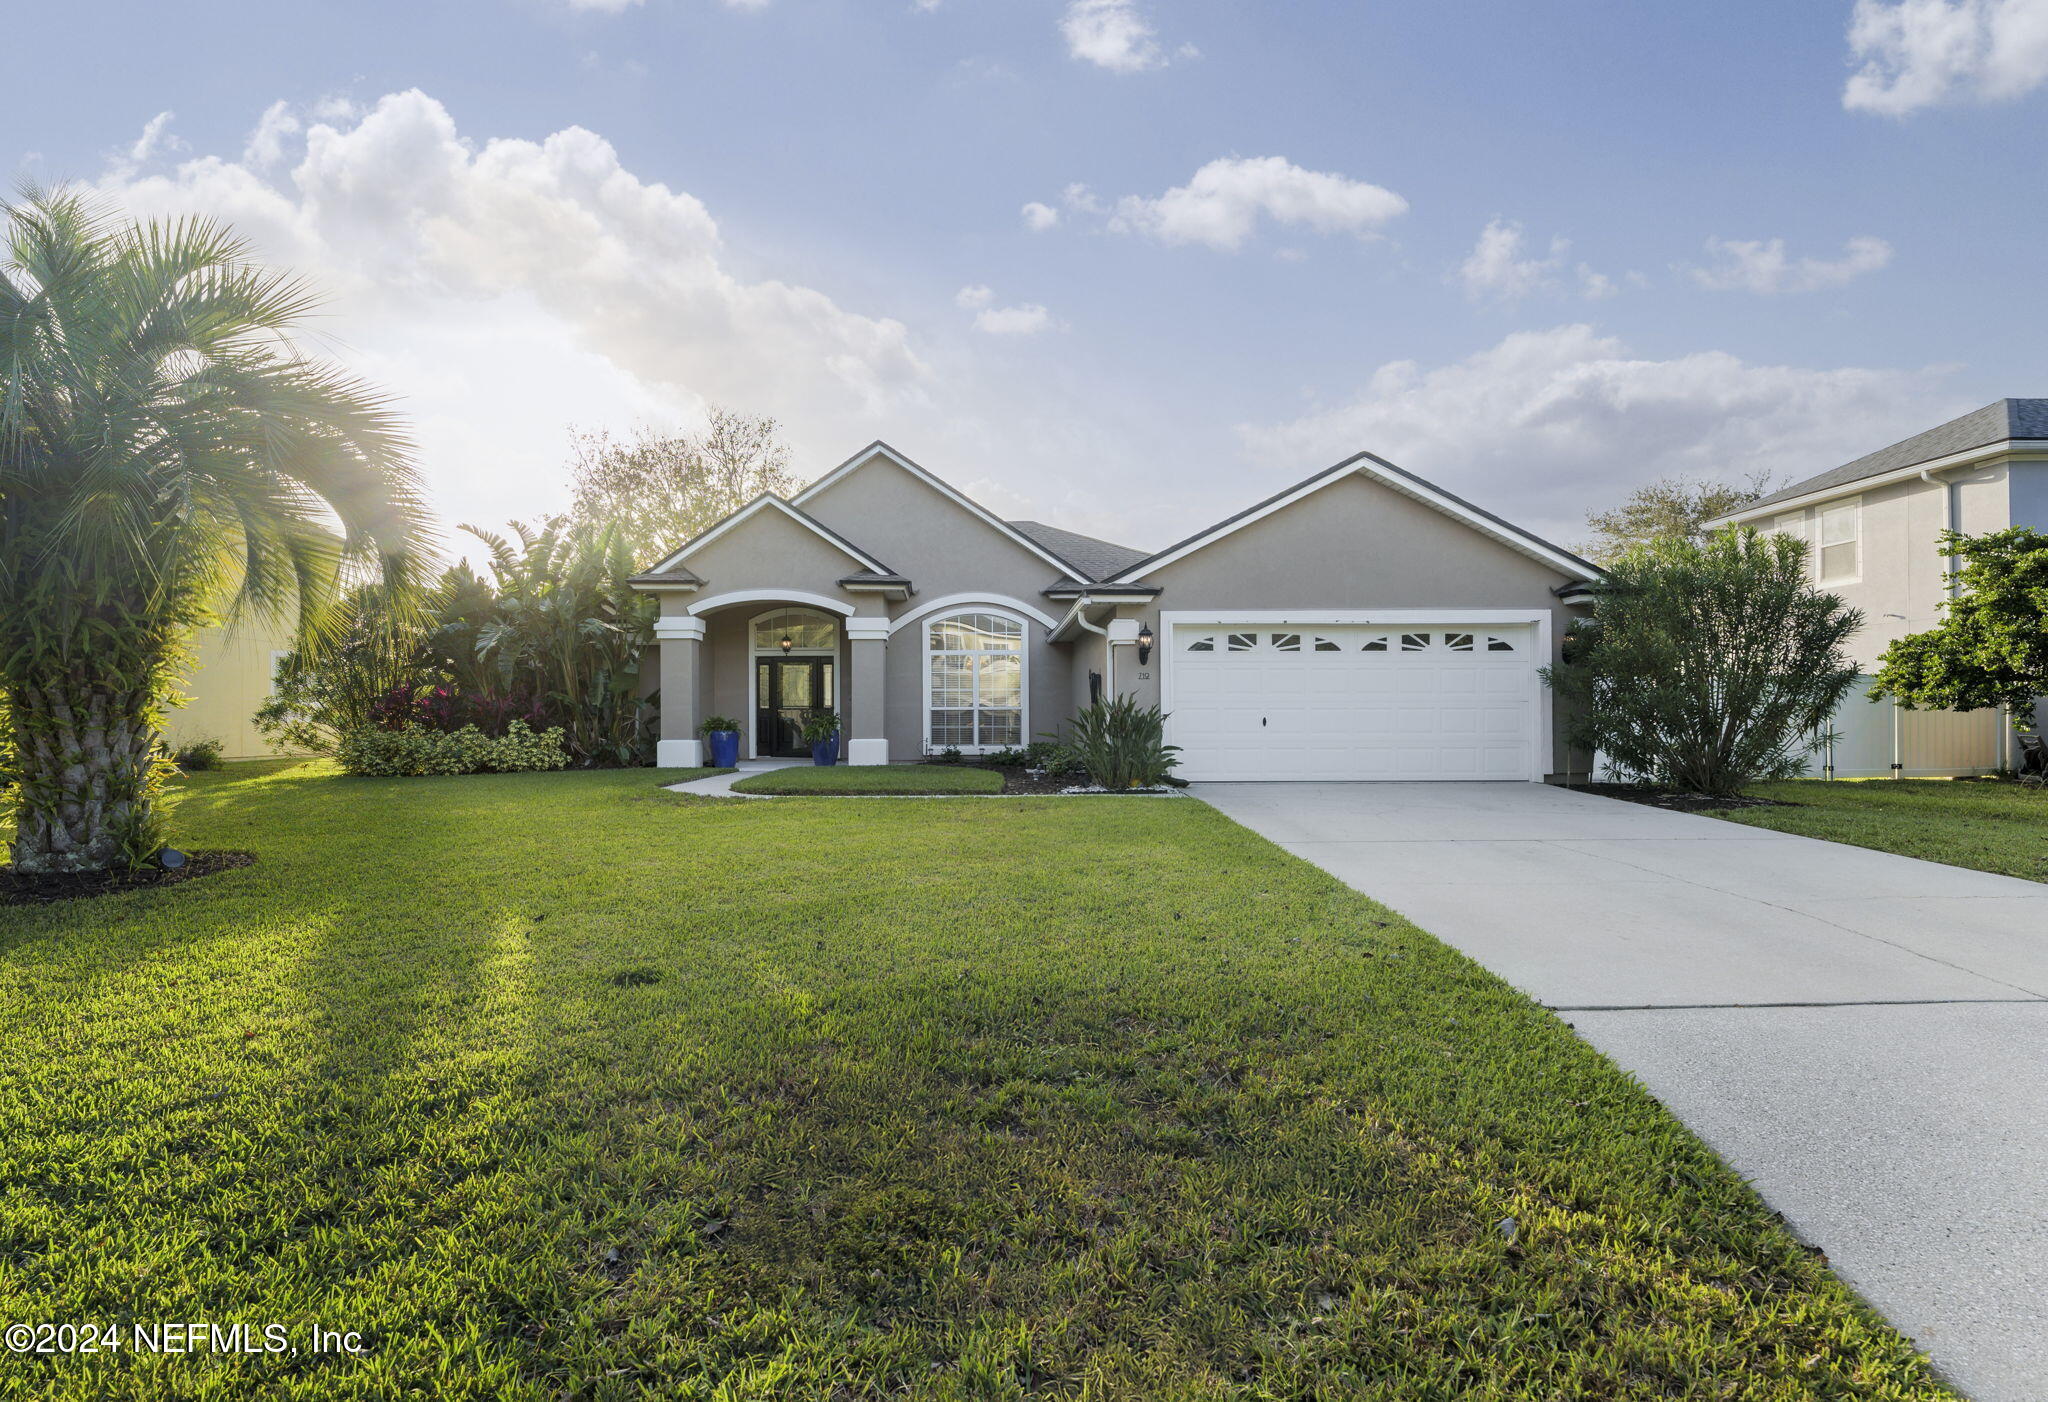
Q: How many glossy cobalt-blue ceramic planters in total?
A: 2